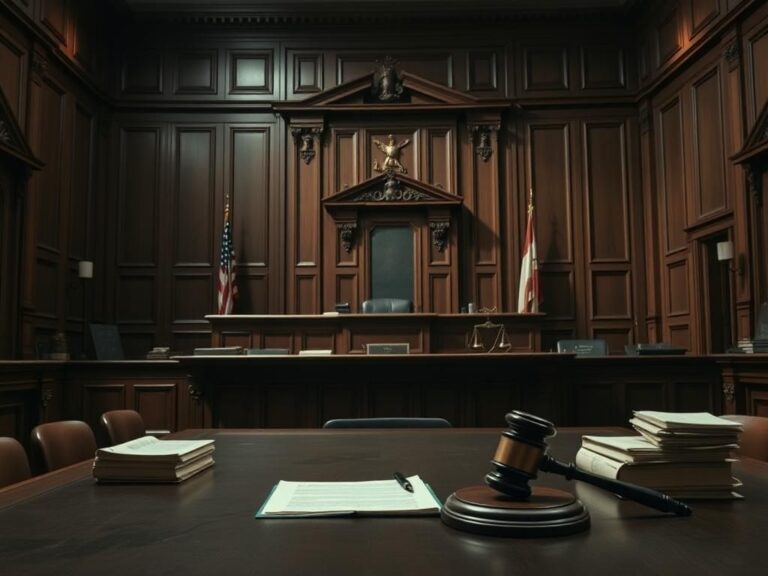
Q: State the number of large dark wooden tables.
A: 1